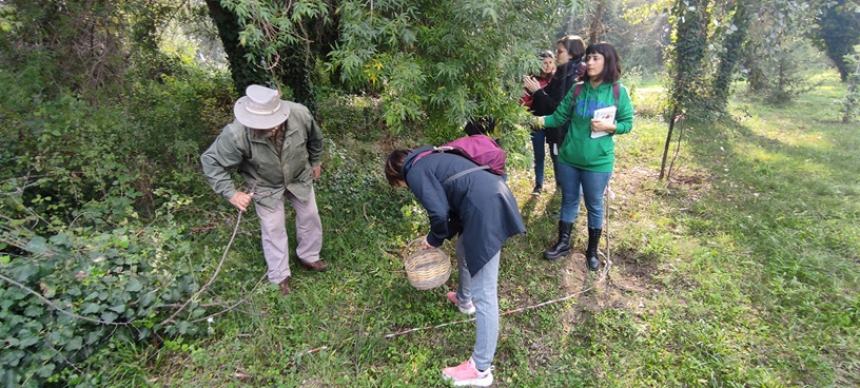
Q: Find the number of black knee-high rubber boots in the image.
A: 2